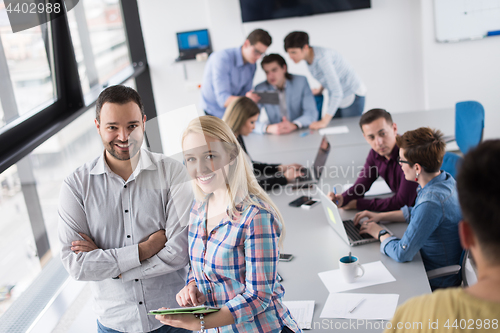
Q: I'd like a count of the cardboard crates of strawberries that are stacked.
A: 0